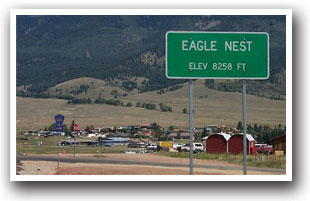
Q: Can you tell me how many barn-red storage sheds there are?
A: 2